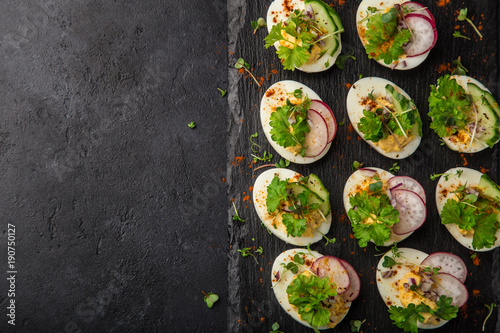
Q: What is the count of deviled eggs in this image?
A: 10